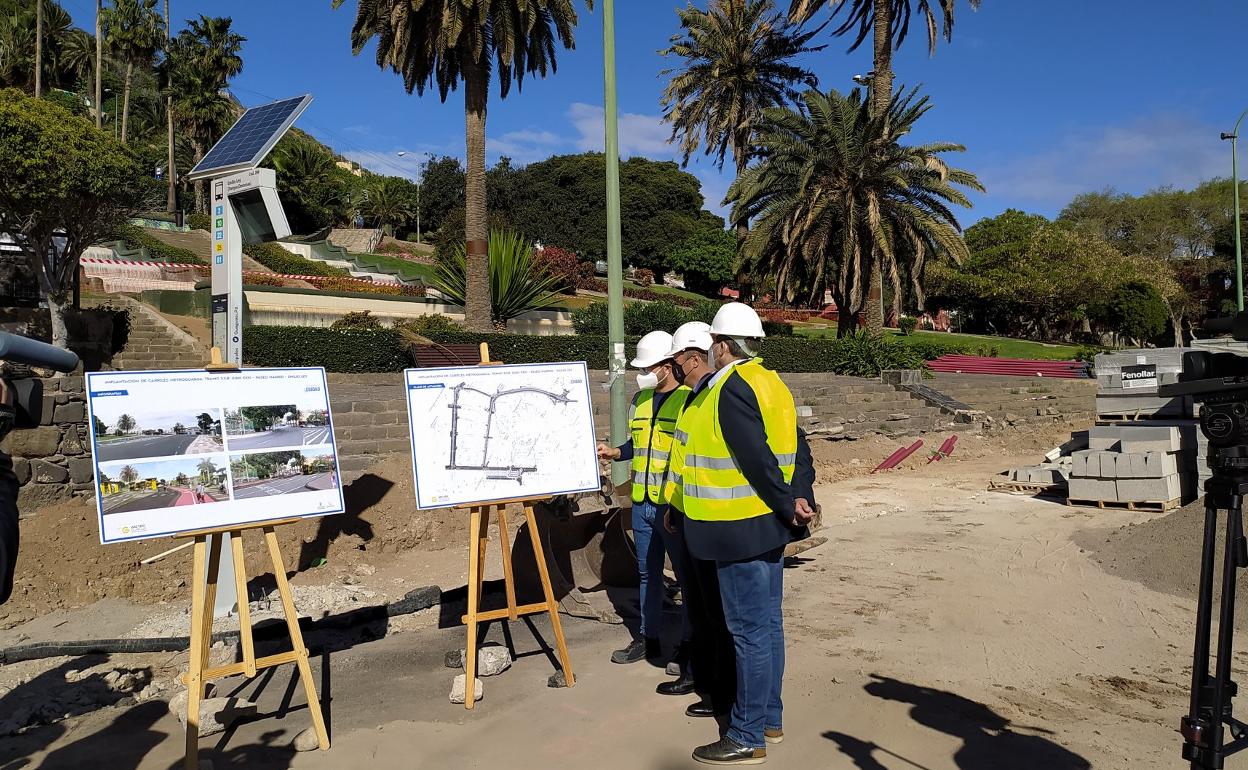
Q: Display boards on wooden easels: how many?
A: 2